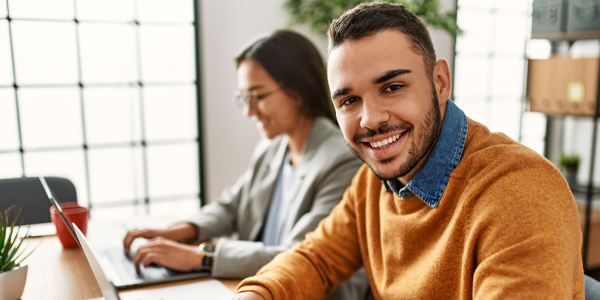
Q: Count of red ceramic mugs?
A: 1